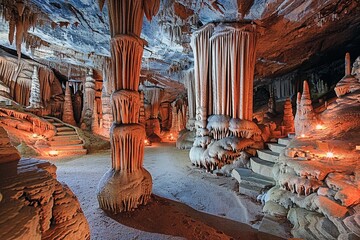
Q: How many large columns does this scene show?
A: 2